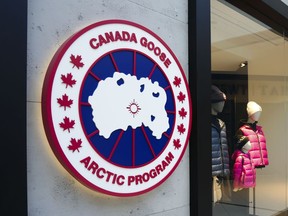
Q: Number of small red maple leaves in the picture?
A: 10